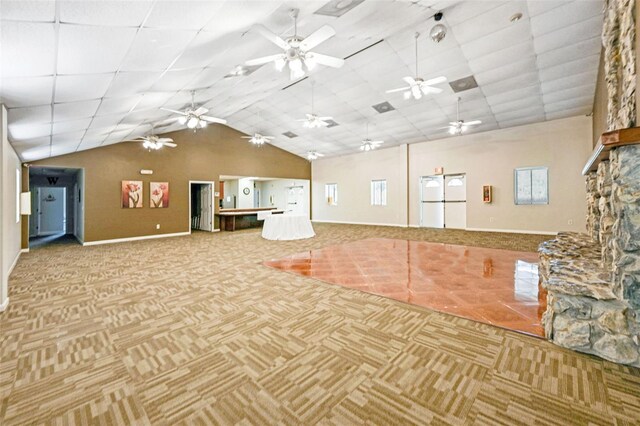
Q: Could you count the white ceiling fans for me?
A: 9